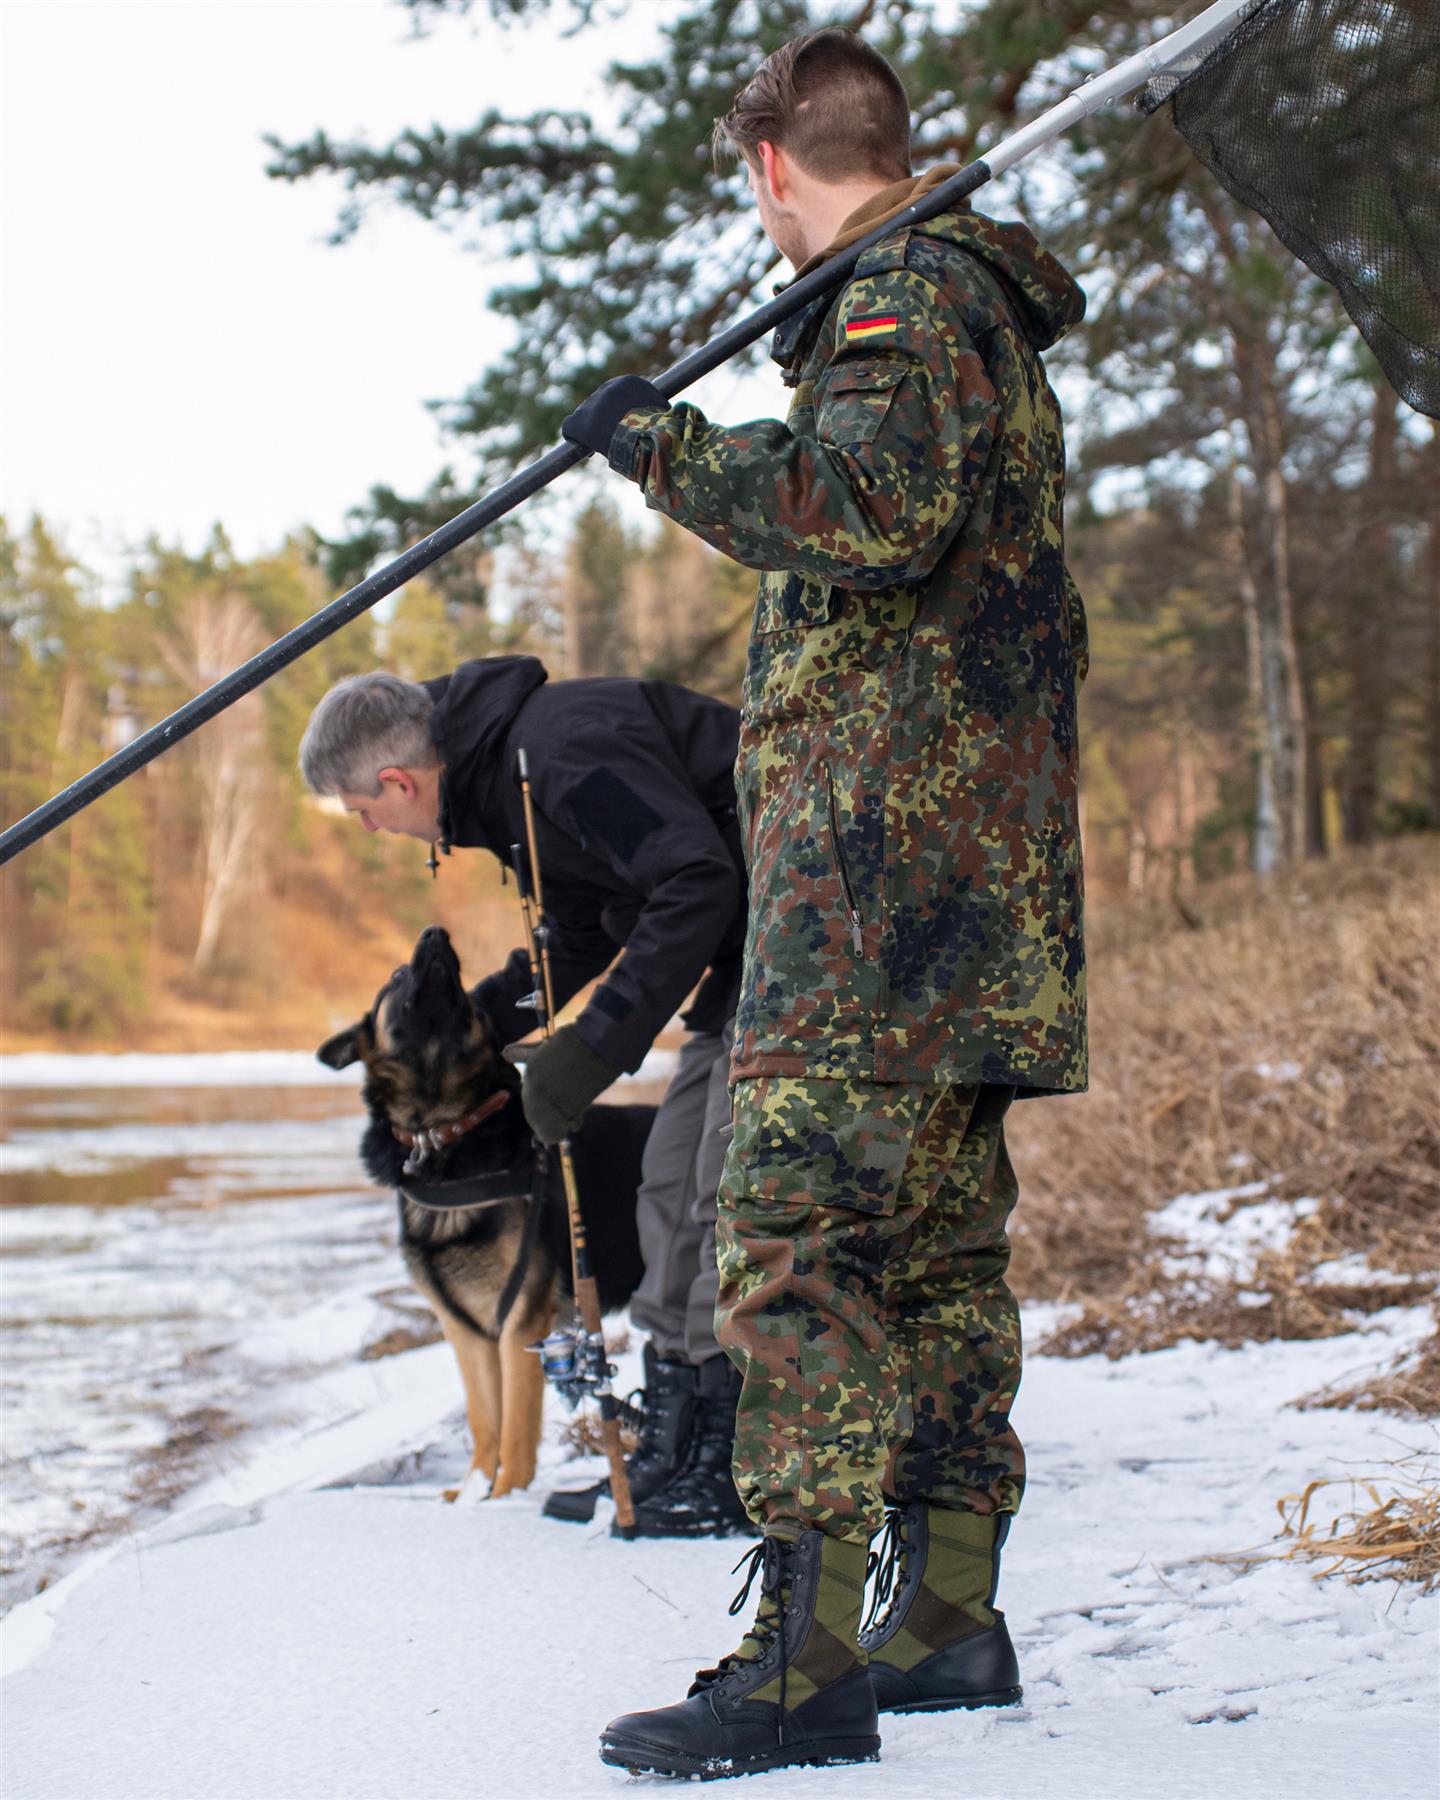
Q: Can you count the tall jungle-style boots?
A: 2